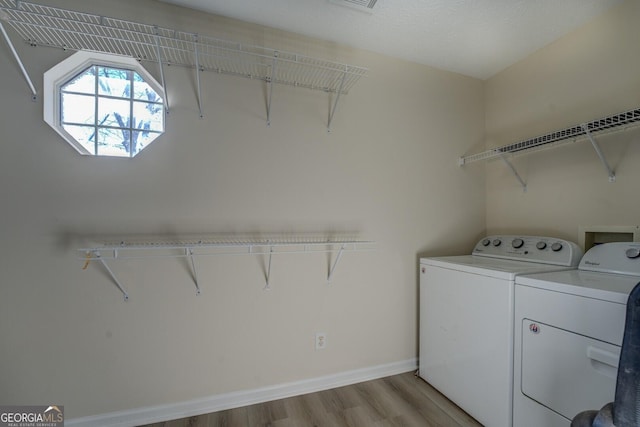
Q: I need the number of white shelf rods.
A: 11